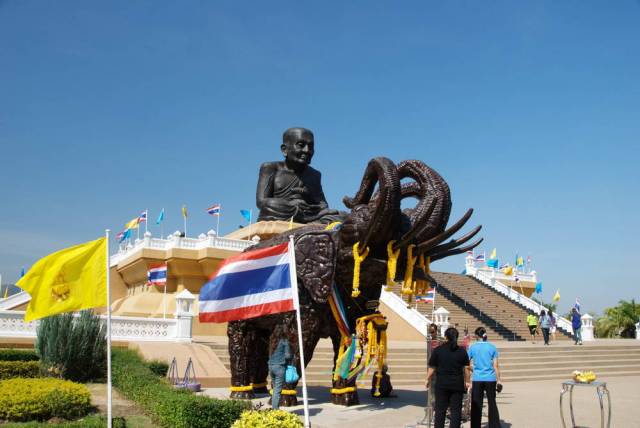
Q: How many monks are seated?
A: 1